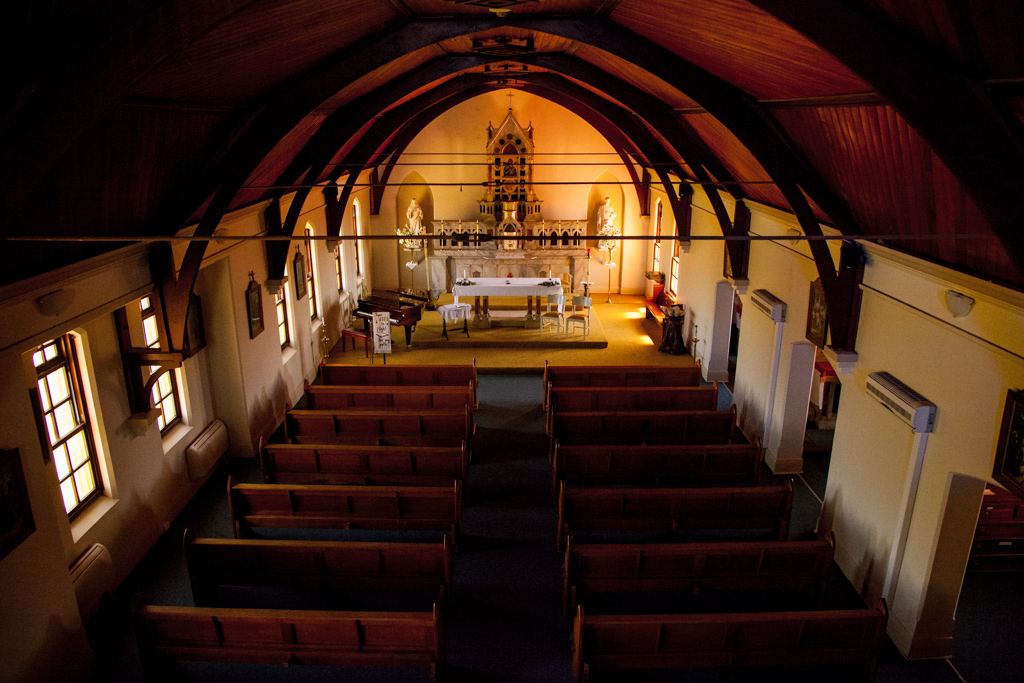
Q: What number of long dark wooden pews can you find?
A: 14